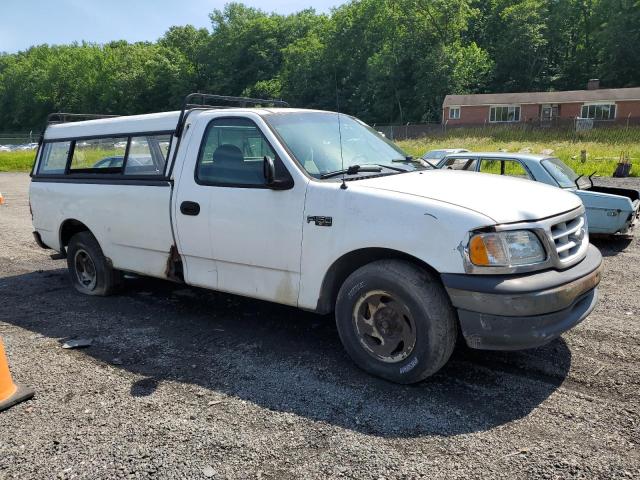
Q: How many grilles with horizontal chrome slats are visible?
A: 1